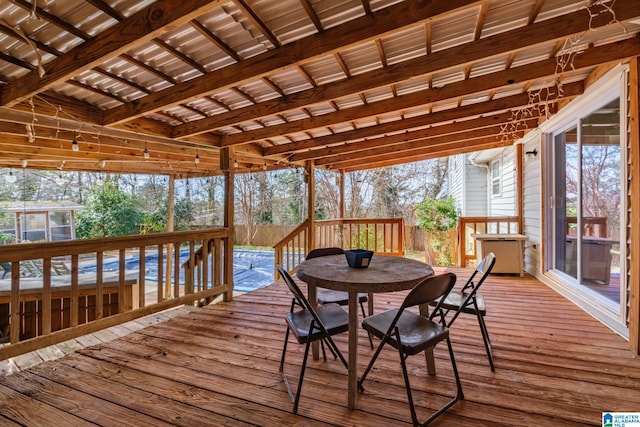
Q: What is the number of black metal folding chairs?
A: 4